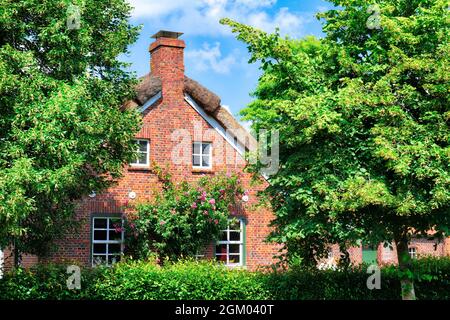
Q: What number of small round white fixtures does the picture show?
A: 3